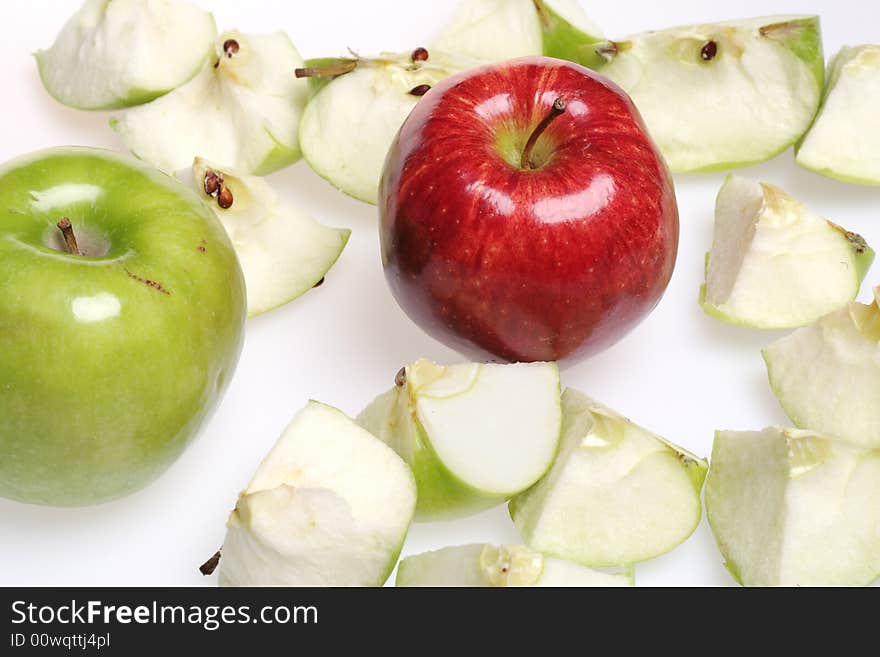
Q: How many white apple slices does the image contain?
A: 14